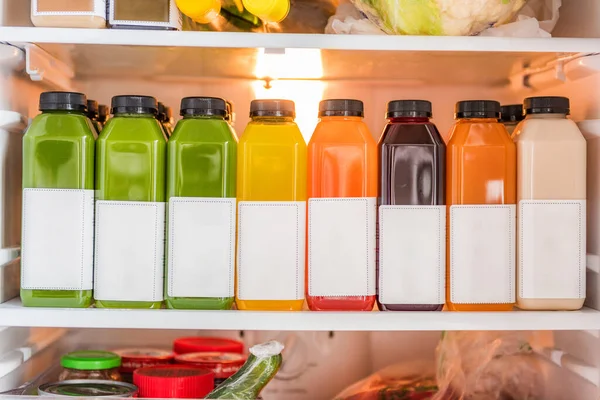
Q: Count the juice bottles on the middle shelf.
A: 8